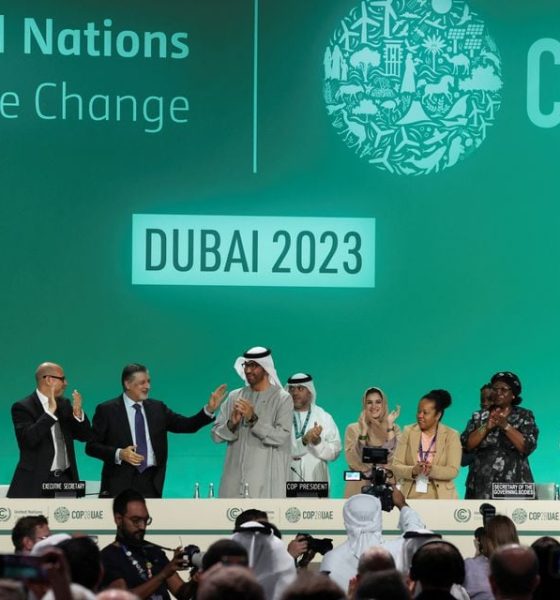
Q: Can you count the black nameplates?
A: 3